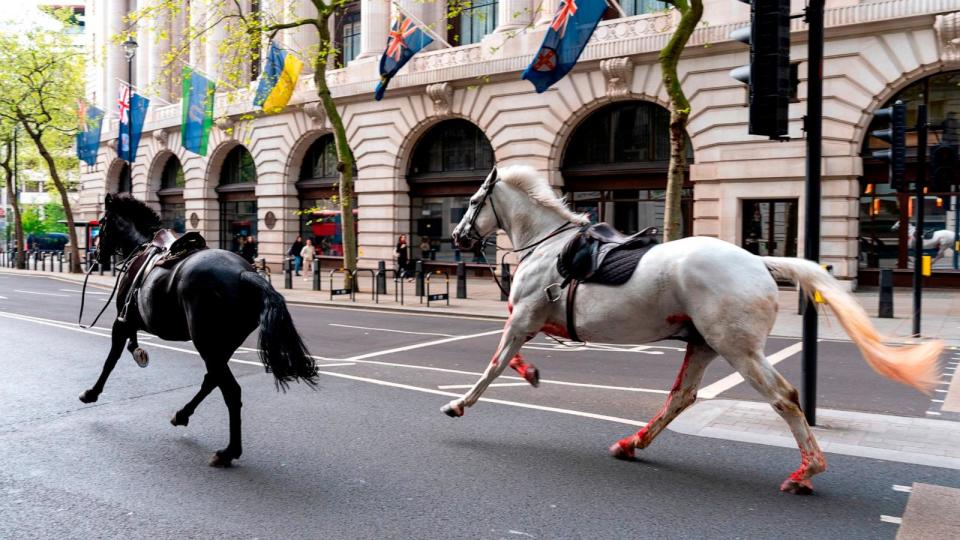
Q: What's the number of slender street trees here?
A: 4